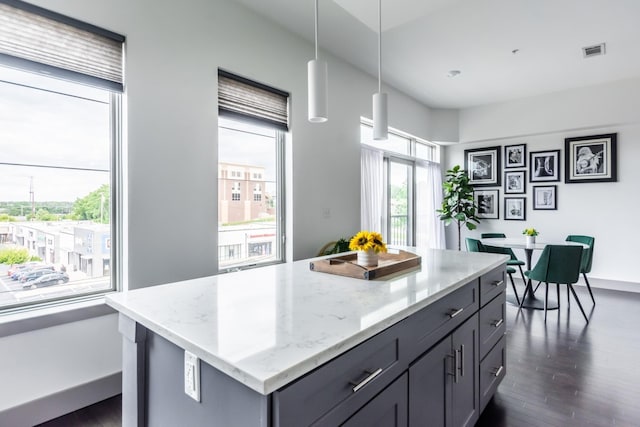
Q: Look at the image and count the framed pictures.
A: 8